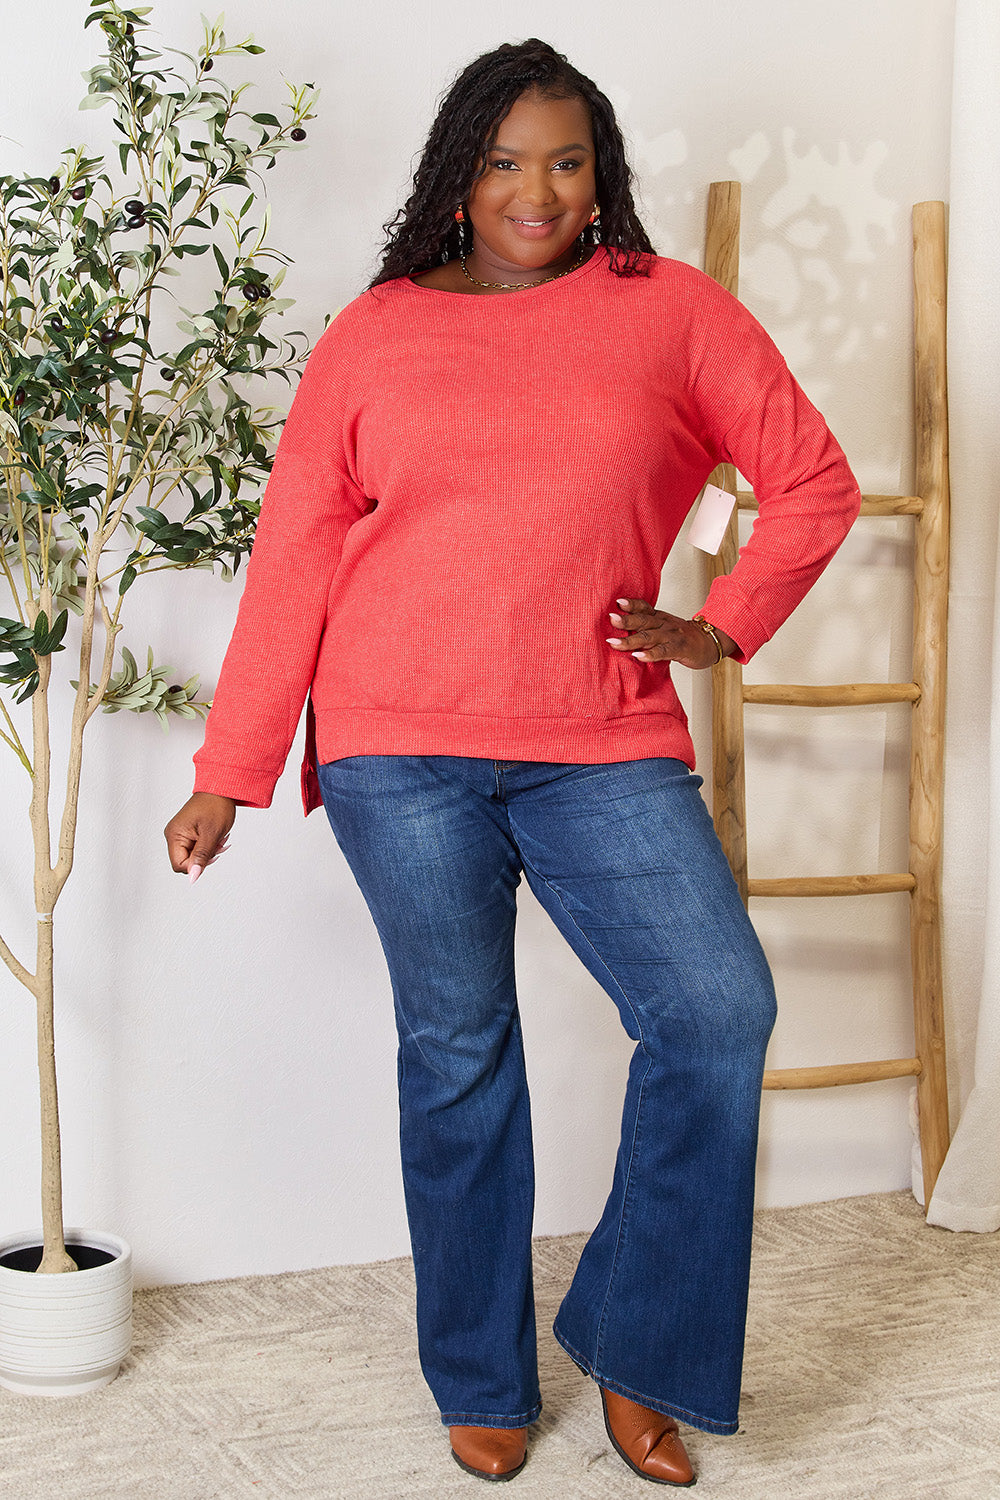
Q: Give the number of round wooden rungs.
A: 4